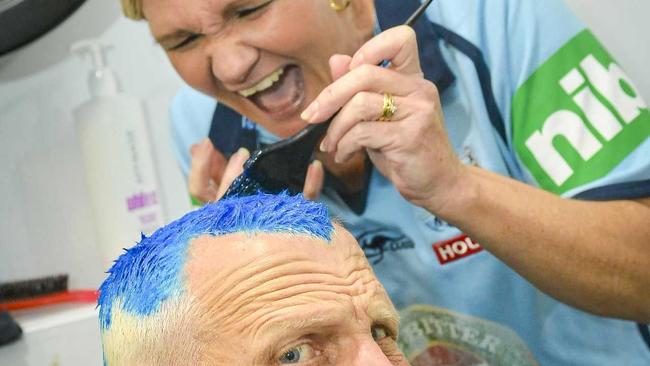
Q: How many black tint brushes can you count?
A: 1